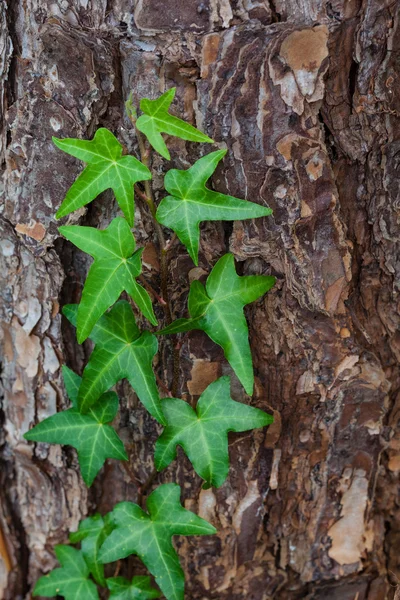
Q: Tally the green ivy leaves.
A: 12